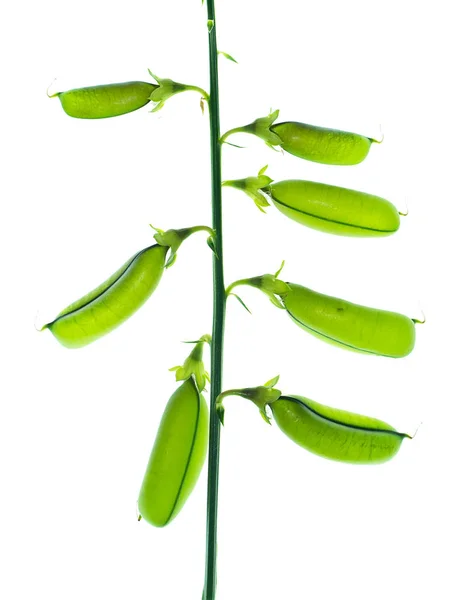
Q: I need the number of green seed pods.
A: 7